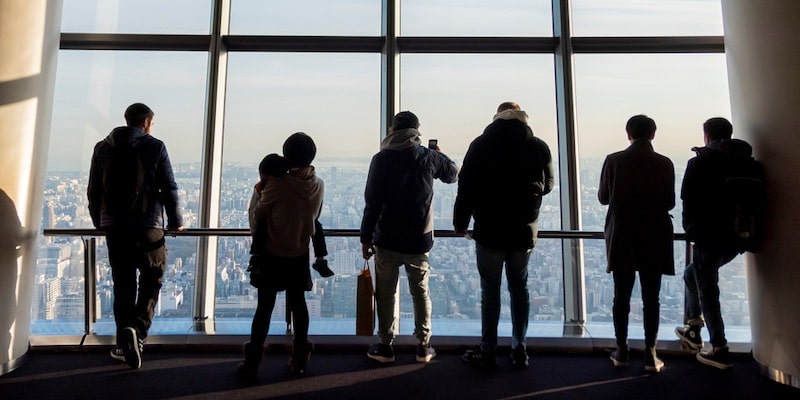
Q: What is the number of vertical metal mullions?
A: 3